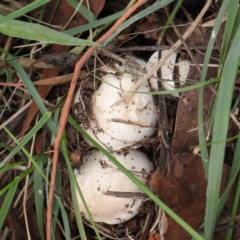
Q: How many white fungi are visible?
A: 3